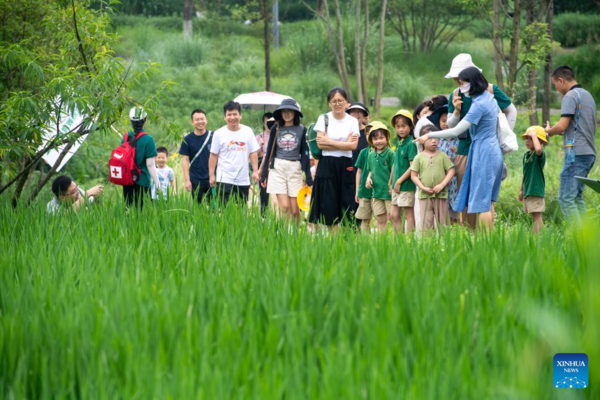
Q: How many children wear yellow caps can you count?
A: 4